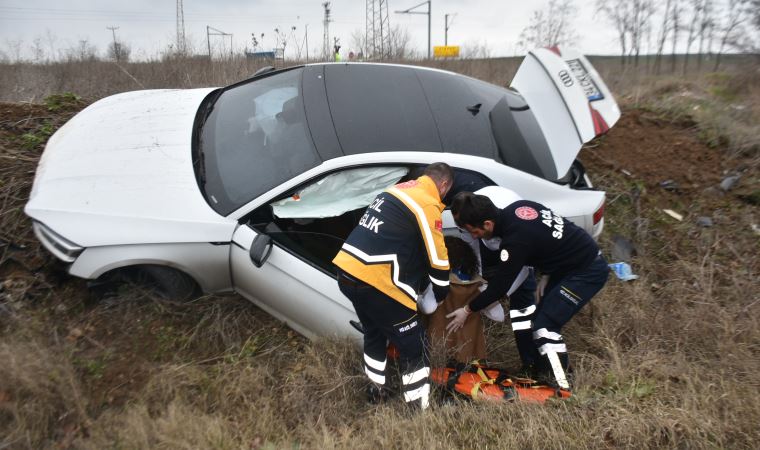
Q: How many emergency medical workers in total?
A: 2